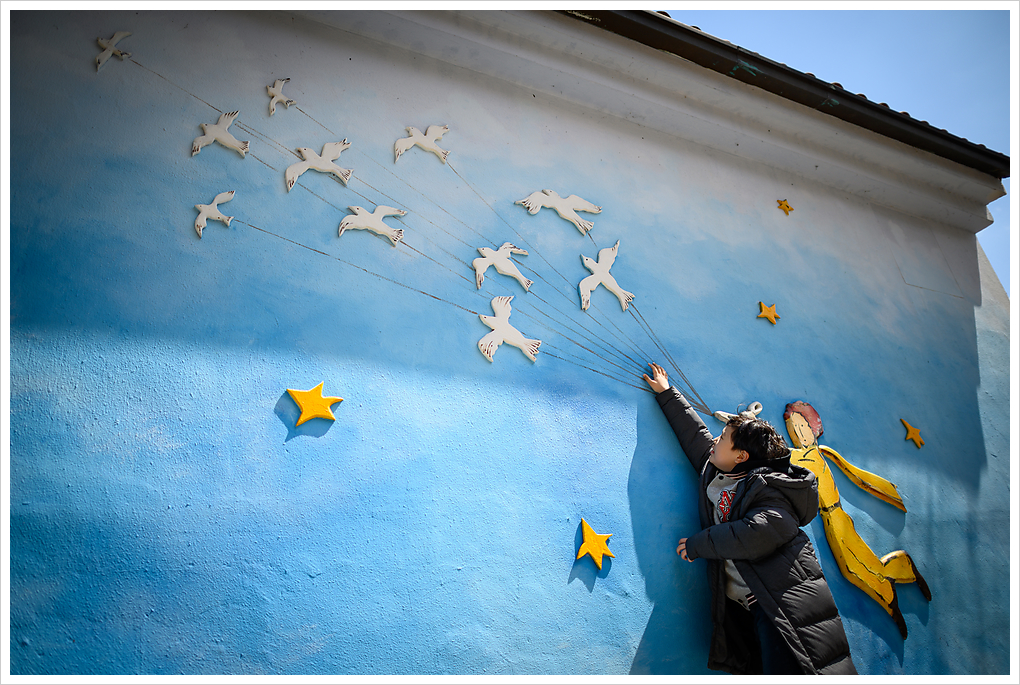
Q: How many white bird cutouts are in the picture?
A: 11